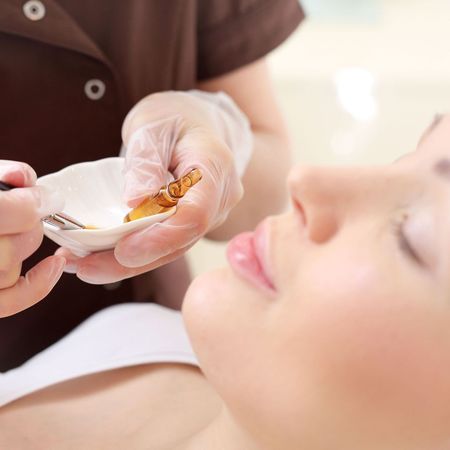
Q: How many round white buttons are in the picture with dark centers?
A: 2